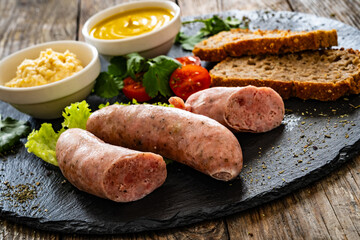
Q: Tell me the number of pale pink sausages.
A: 3